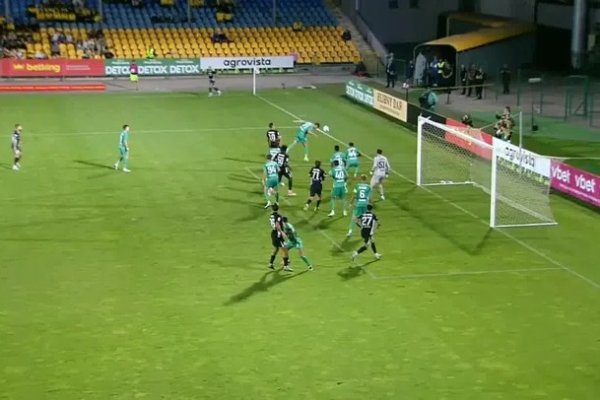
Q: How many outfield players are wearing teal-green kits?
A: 9